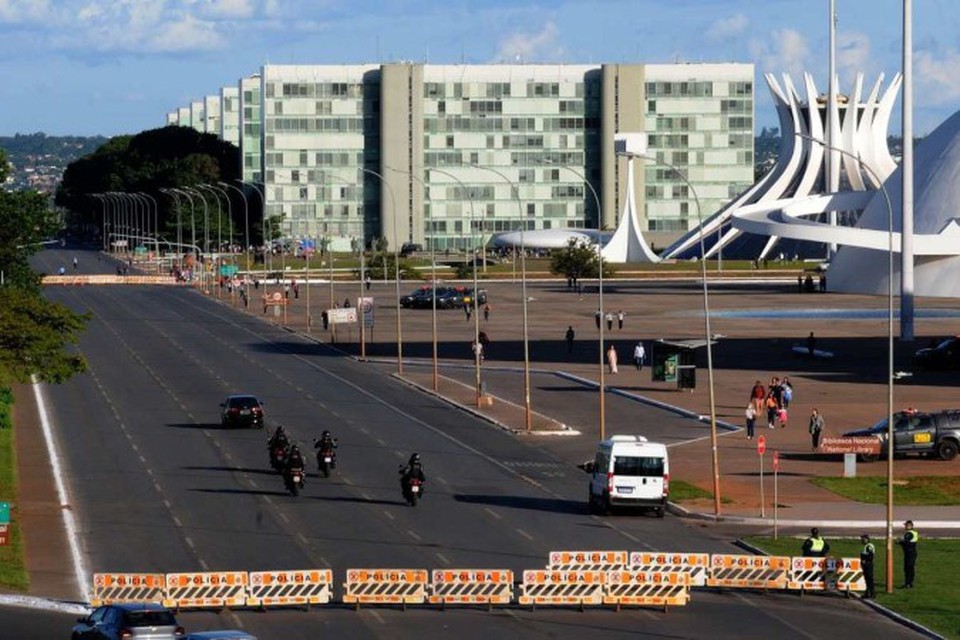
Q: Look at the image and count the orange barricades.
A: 11